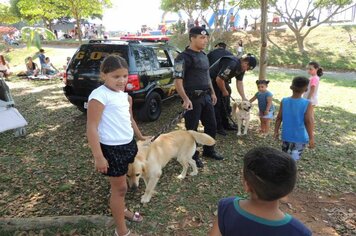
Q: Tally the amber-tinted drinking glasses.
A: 0